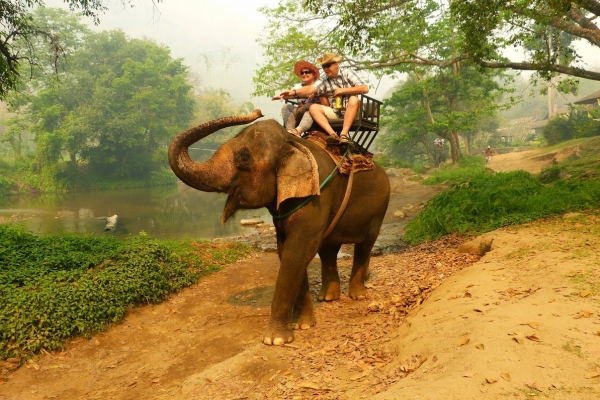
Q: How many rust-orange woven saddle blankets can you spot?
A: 1